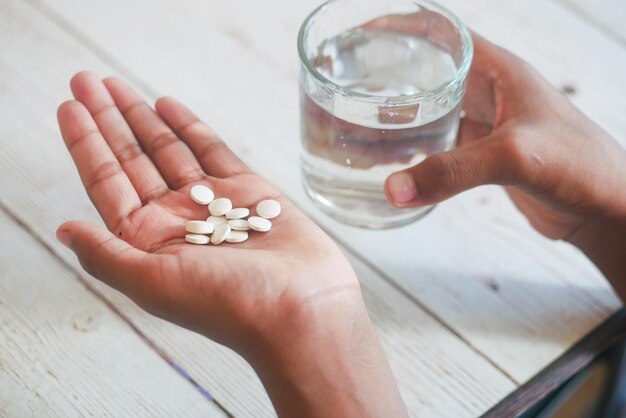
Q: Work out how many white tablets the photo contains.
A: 11